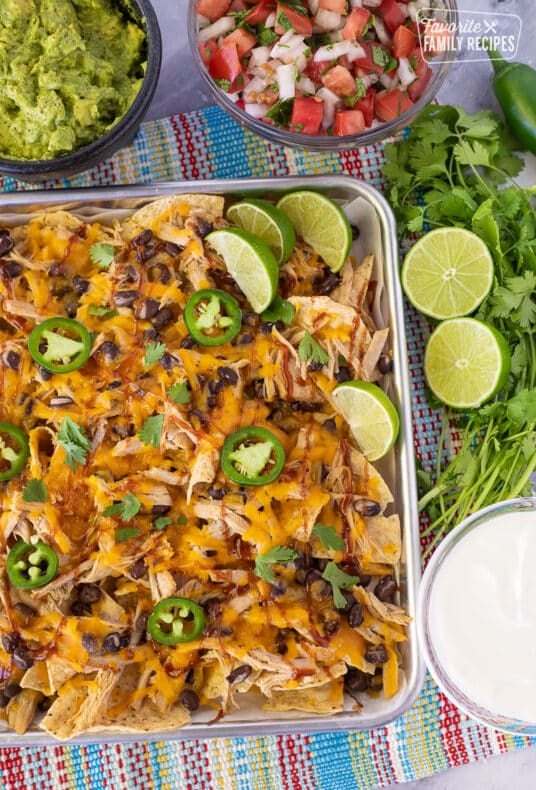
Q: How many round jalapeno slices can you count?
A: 6